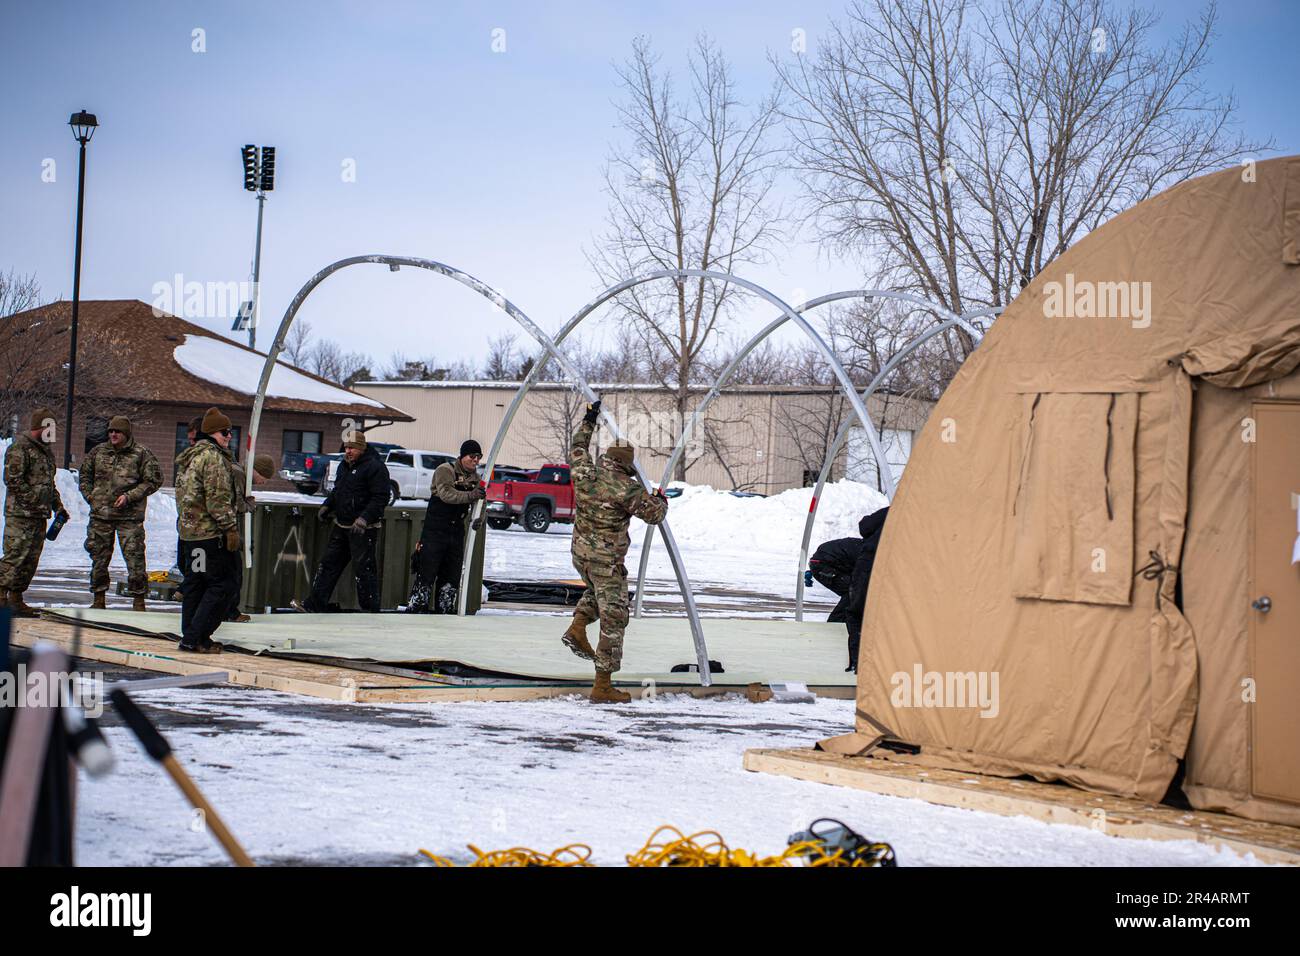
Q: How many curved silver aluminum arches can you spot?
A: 4